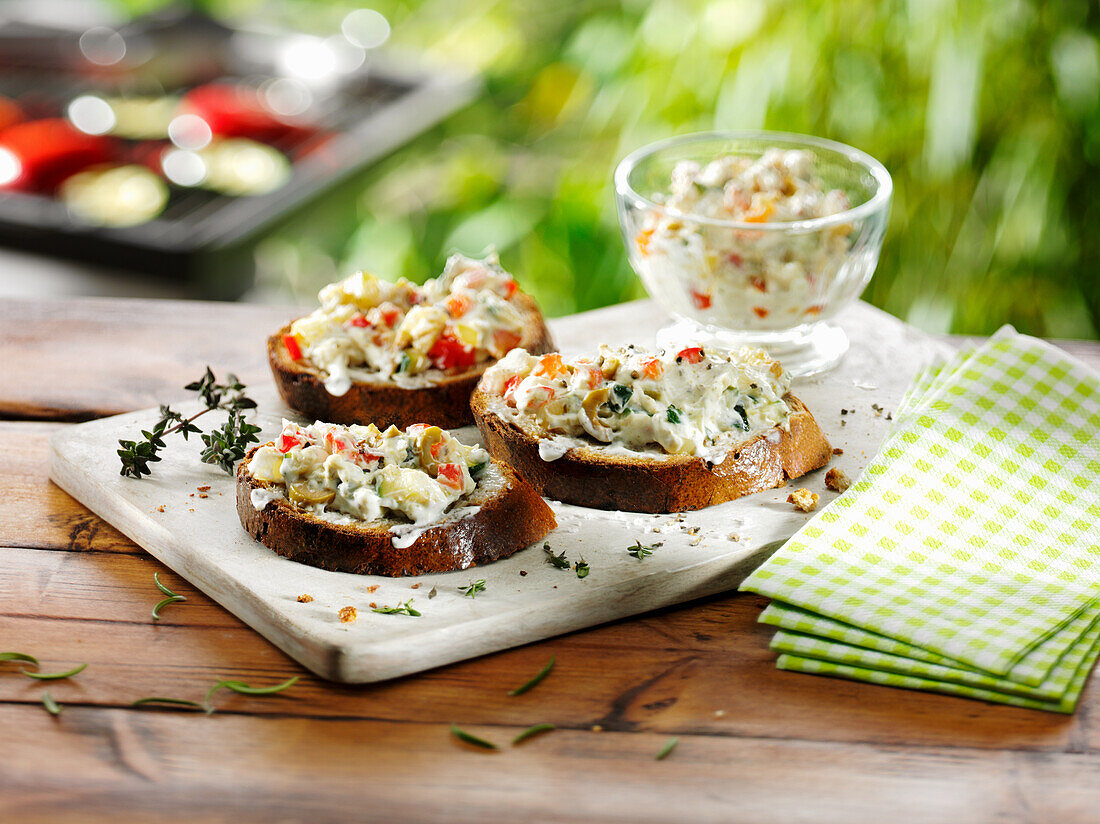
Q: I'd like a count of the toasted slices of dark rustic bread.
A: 3